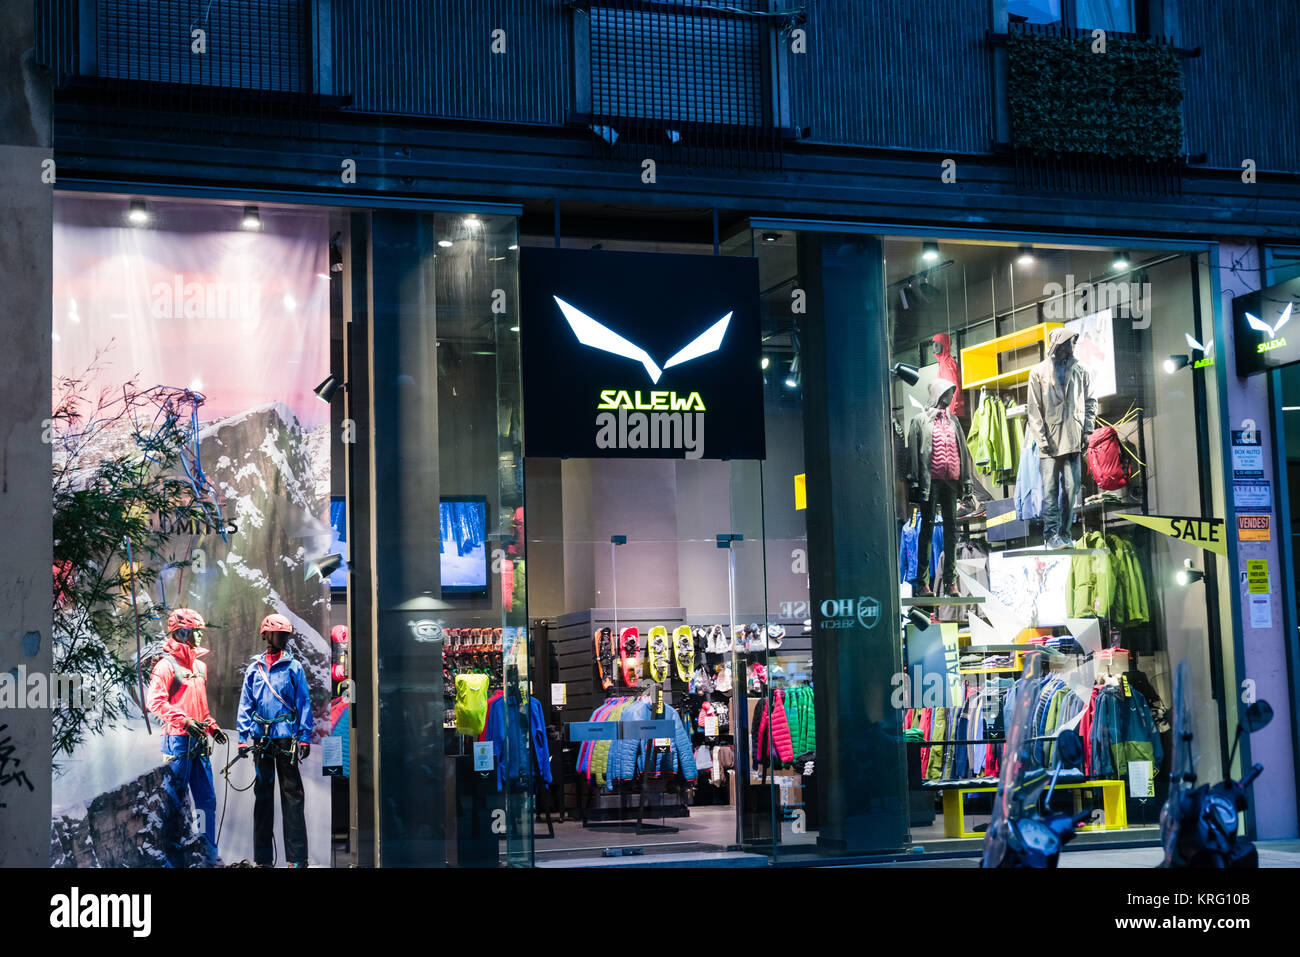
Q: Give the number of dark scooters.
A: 2